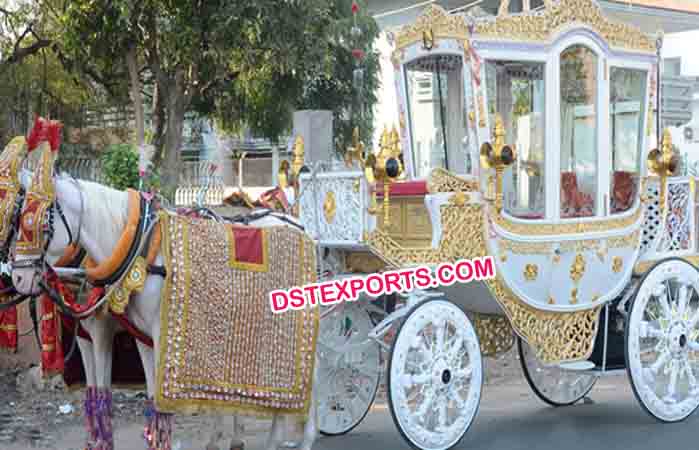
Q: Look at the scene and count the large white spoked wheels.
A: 4